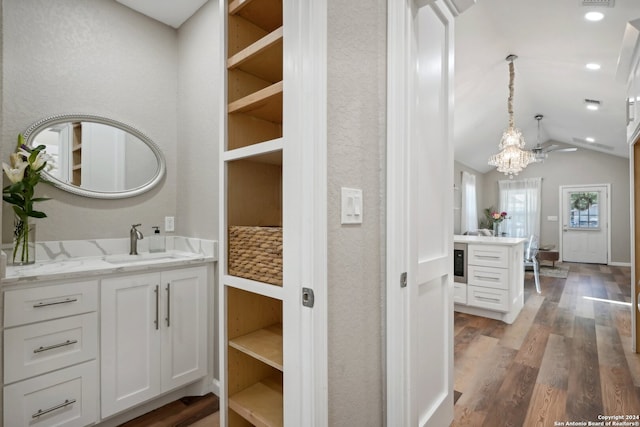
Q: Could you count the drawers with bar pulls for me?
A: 6